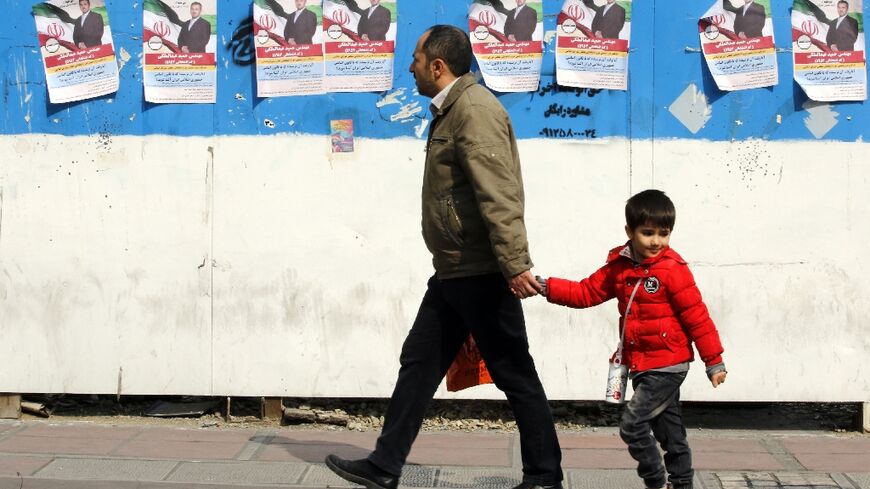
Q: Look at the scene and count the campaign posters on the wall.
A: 8